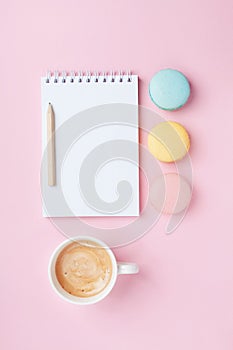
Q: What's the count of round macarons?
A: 3